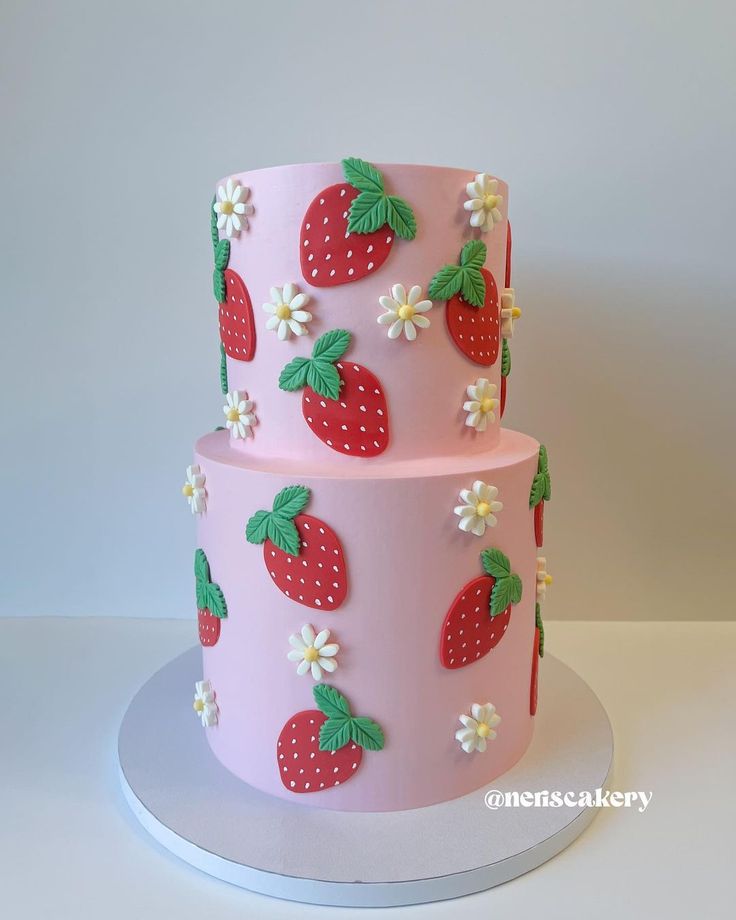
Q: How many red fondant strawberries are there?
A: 12